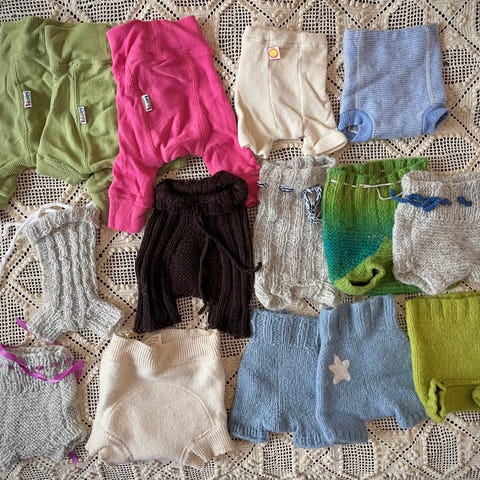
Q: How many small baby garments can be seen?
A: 15